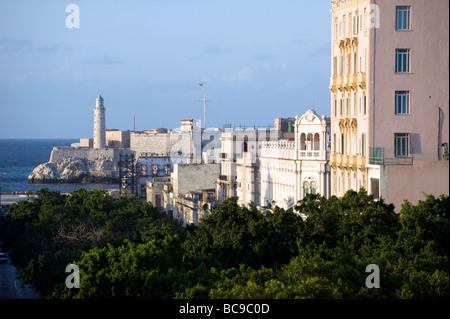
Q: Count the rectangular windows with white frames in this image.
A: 4